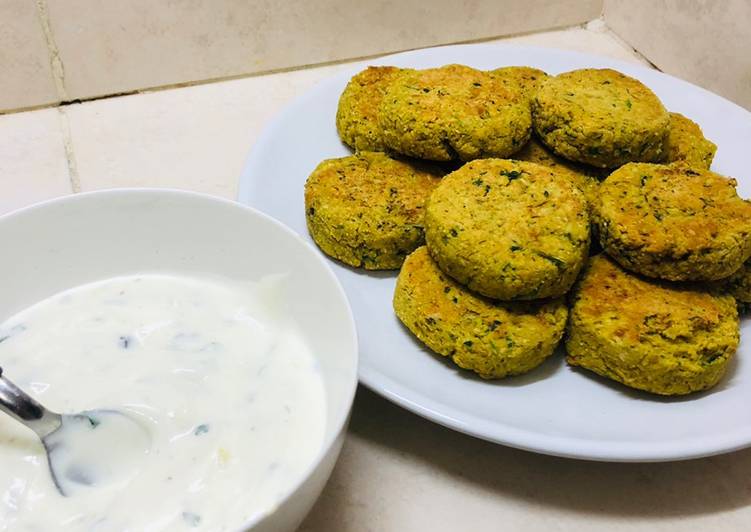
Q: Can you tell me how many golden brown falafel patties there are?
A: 12